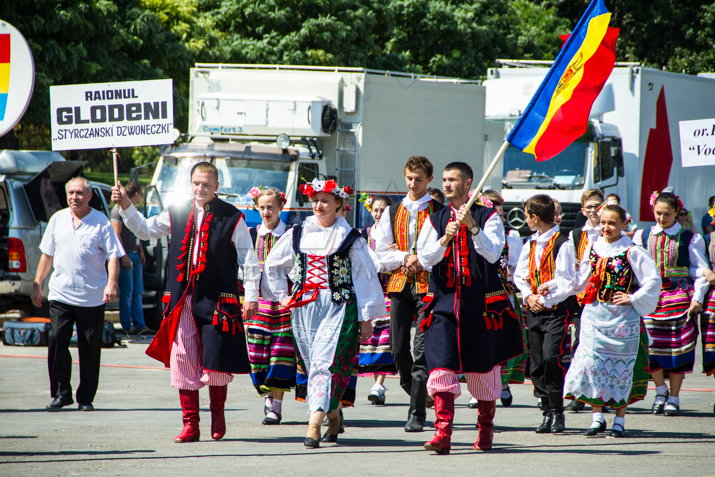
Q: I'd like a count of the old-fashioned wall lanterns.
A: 0